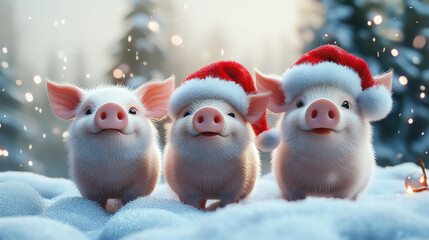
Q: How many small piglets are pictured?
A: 3